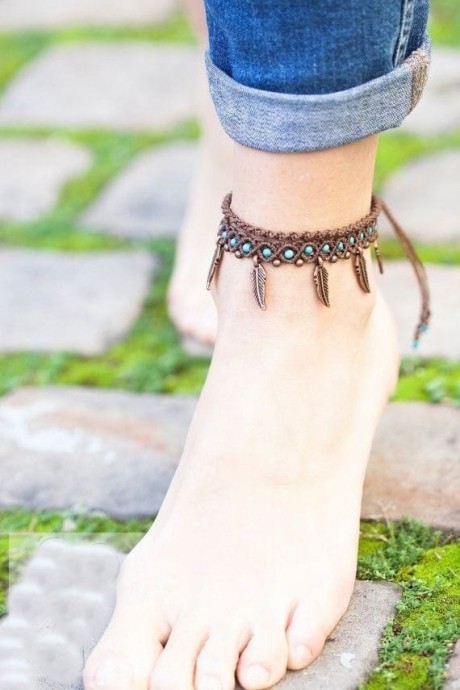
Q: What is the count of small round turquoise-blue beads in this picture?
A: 13